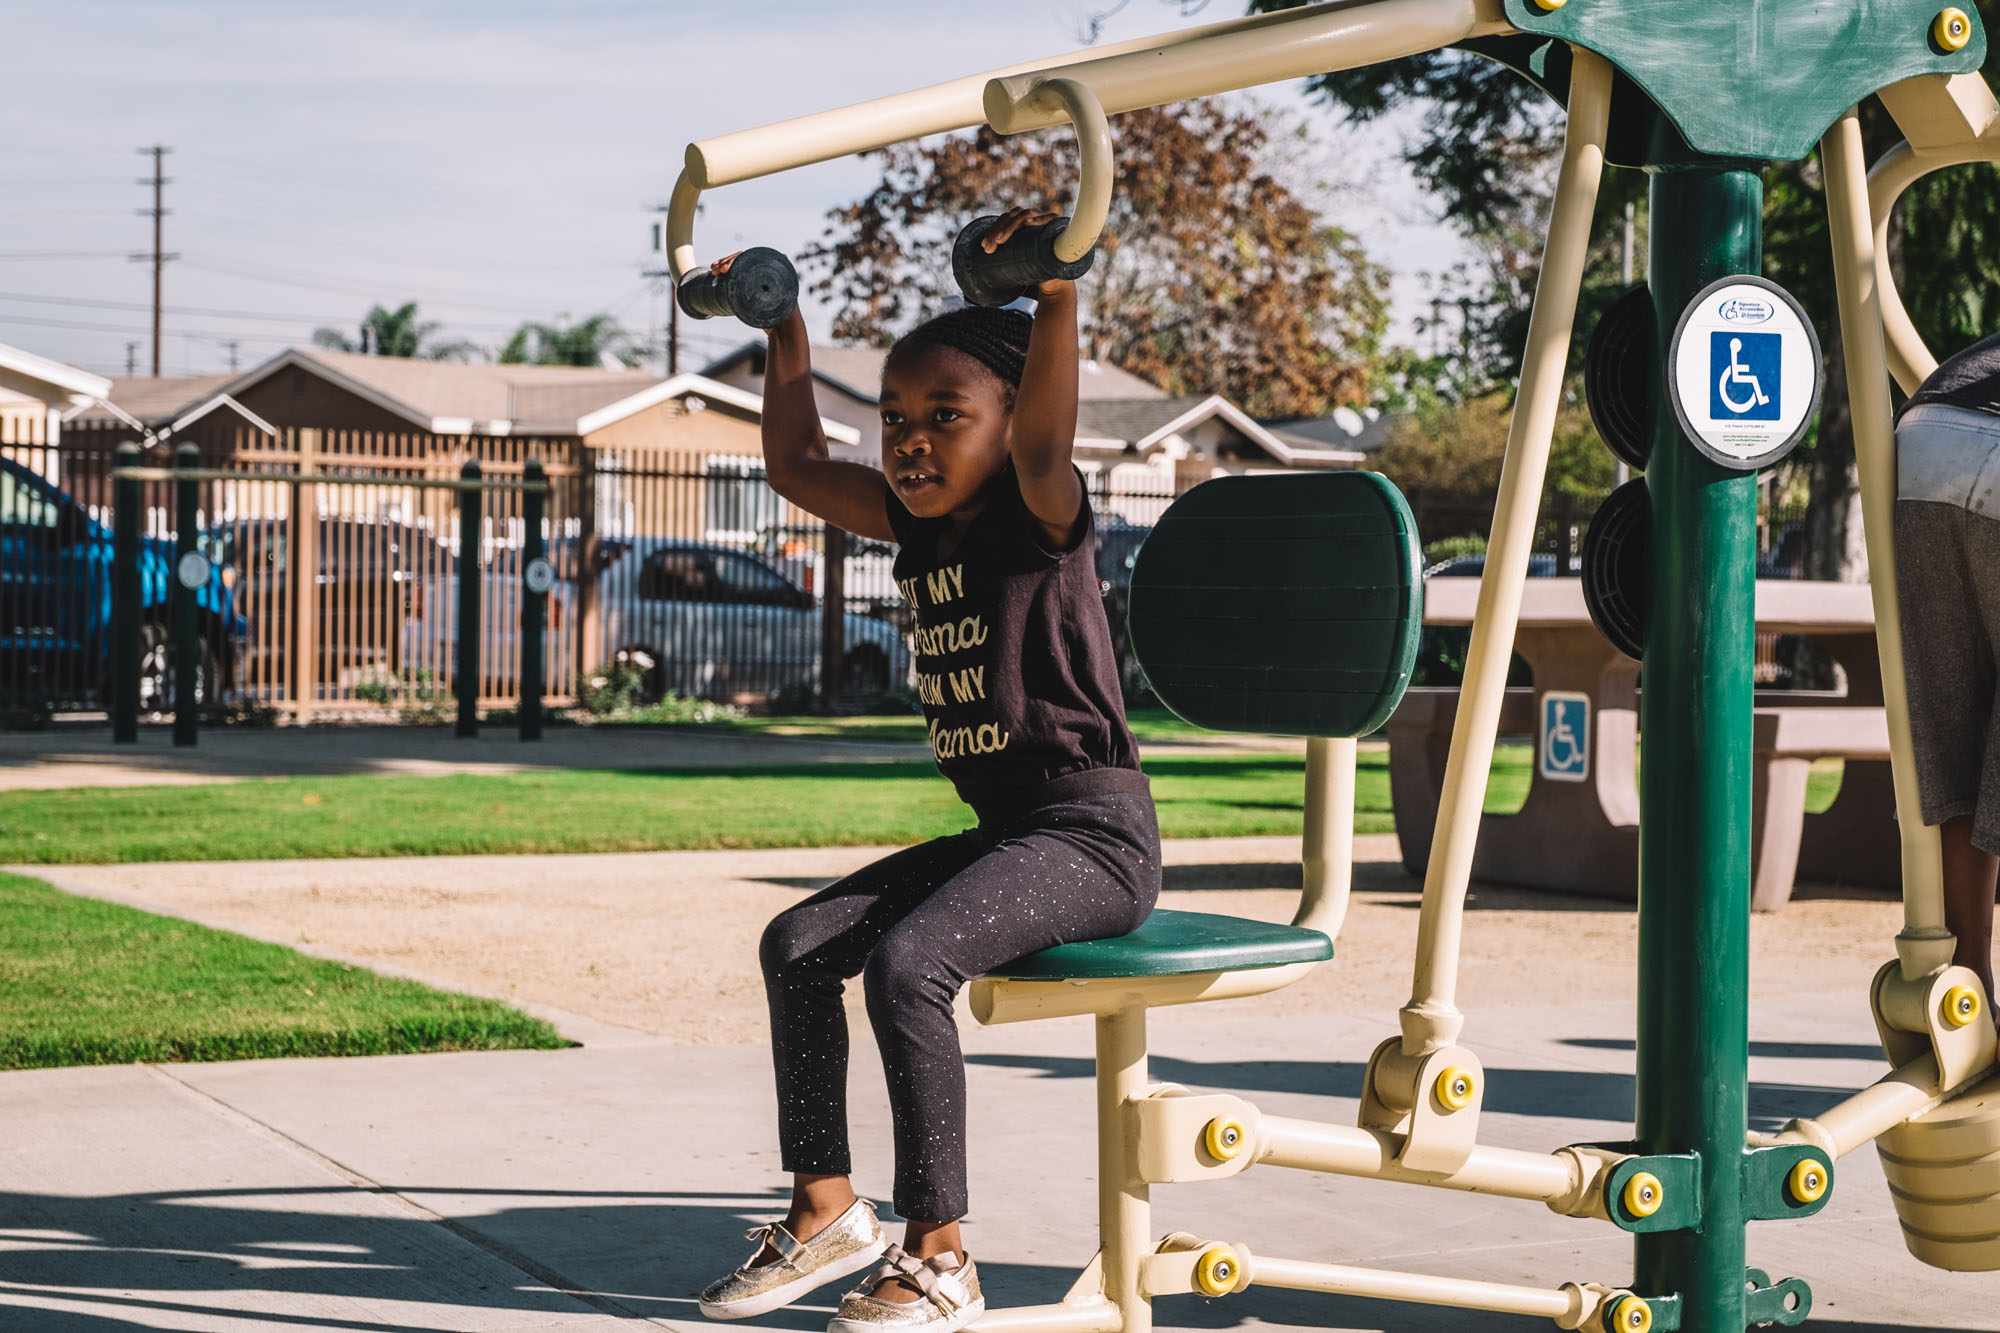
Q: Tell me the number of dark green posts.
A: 5